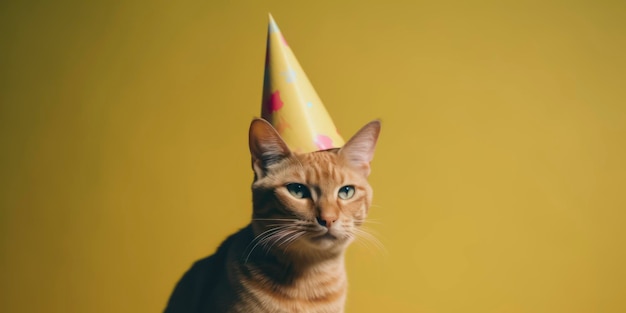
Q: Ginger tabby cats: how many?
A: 1